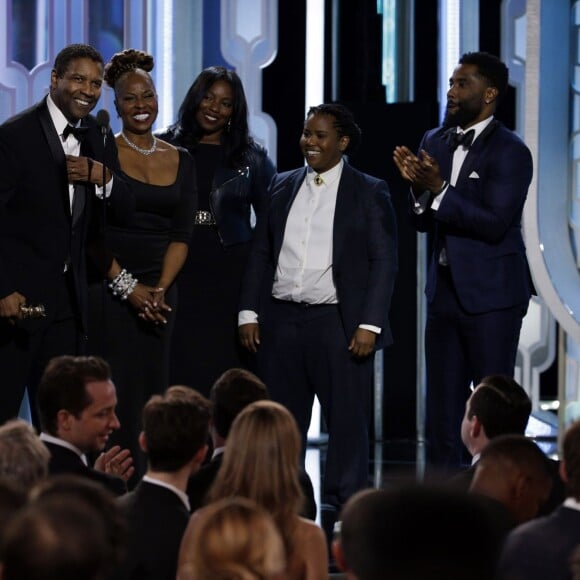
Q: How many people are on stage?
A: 5